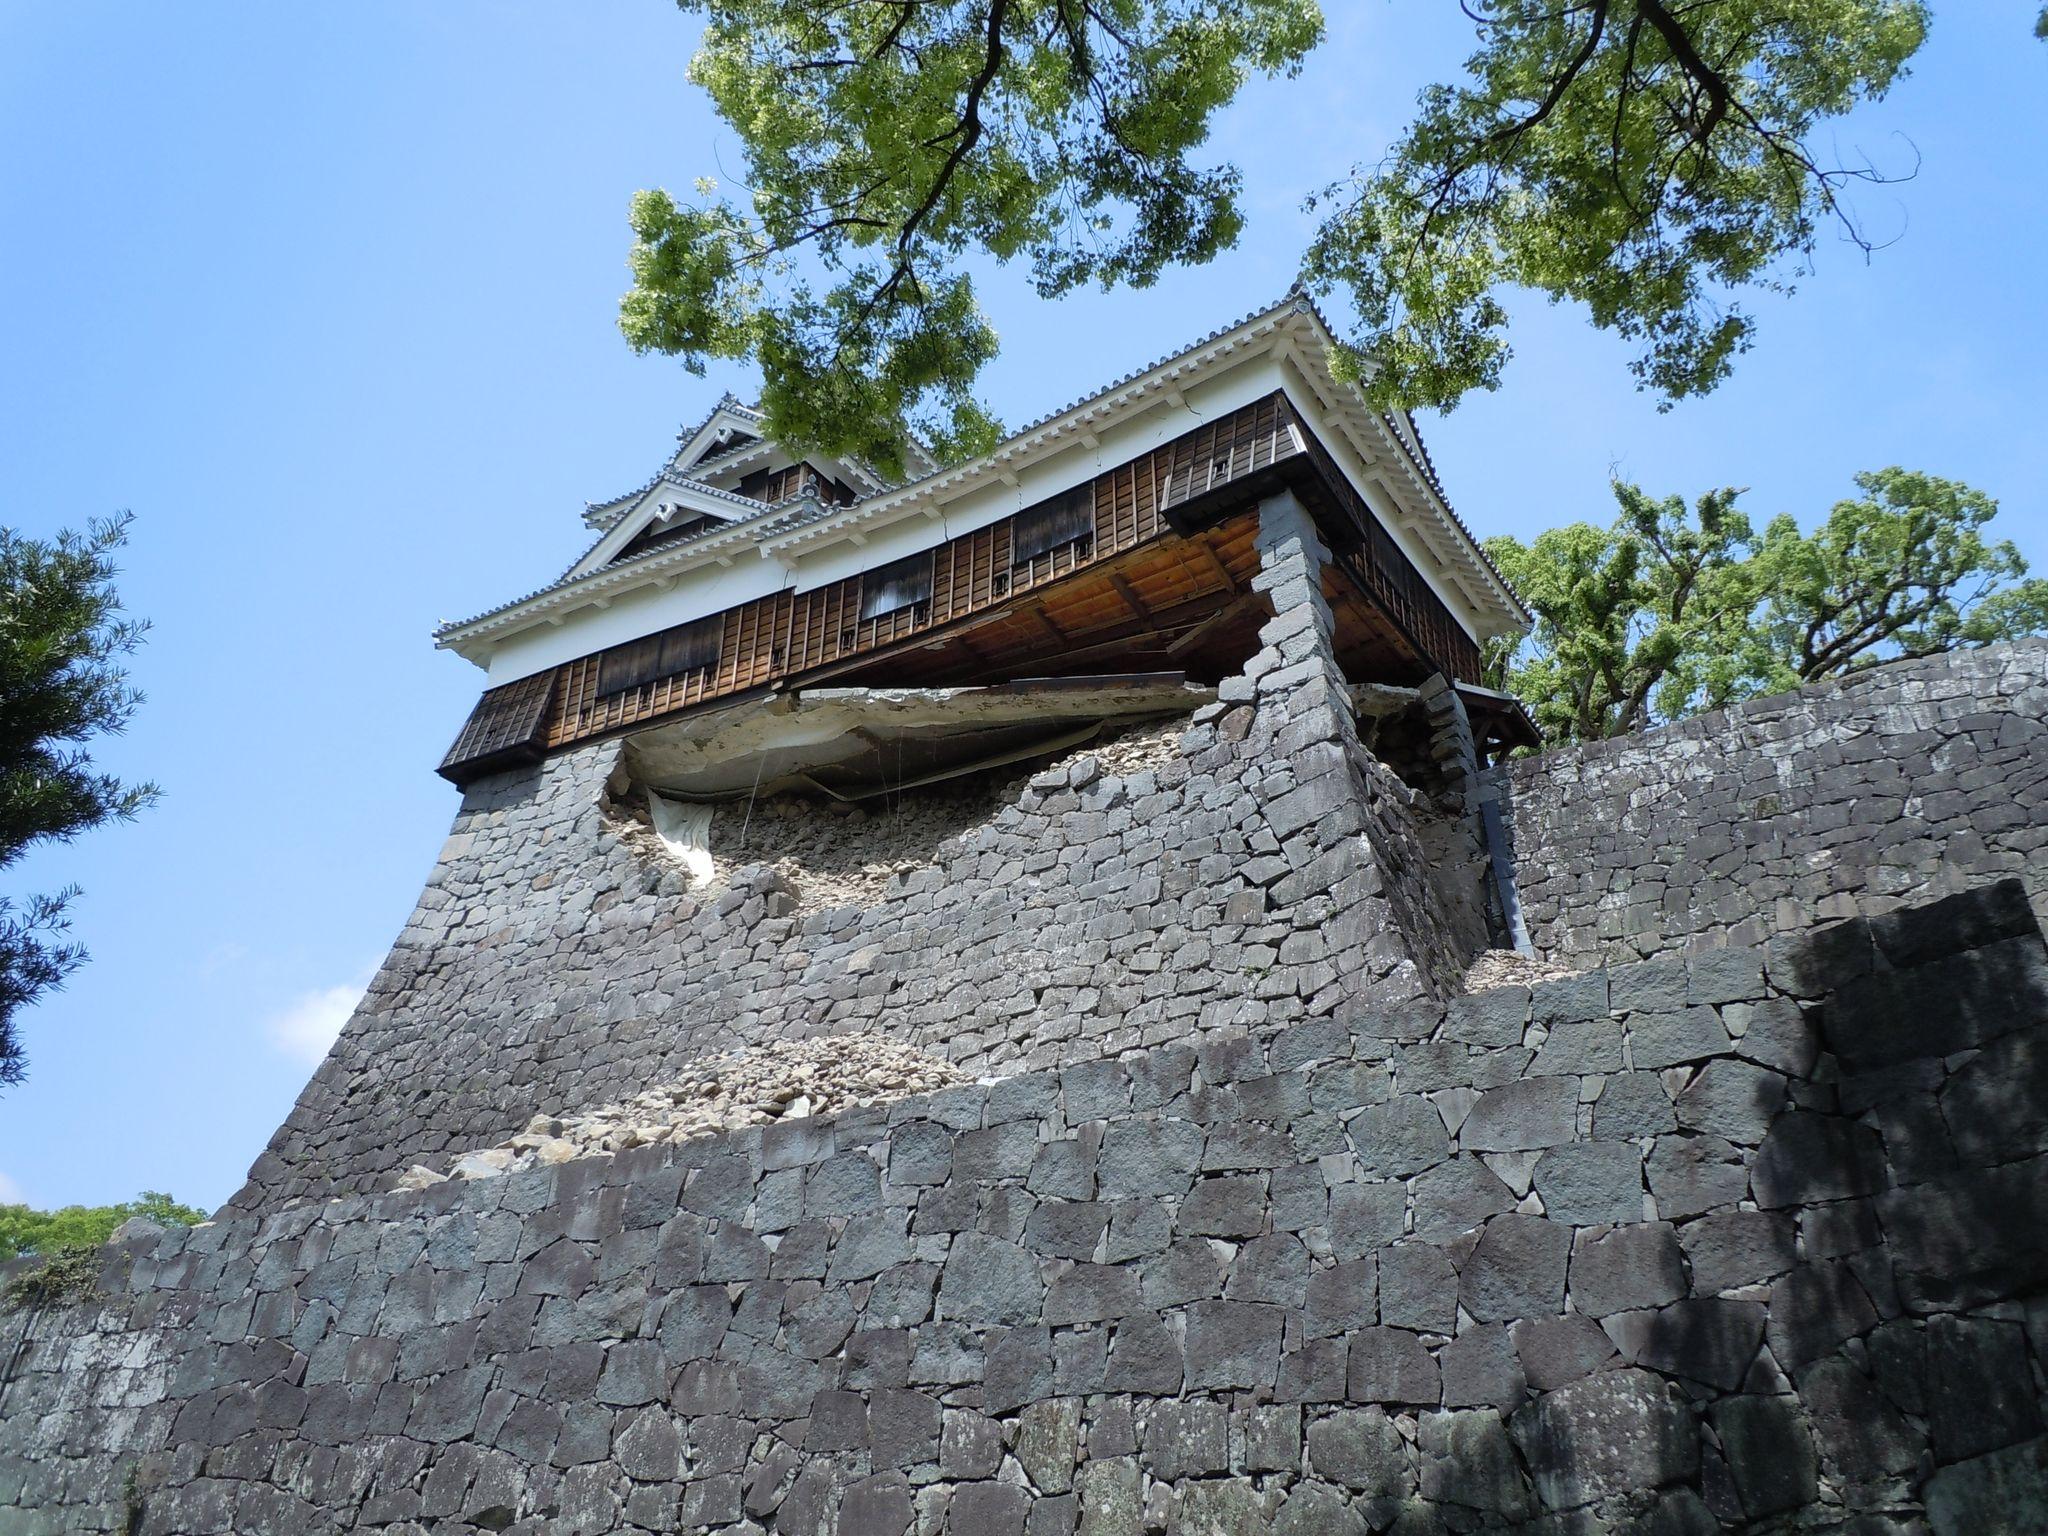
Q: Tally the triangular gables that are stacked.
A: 2